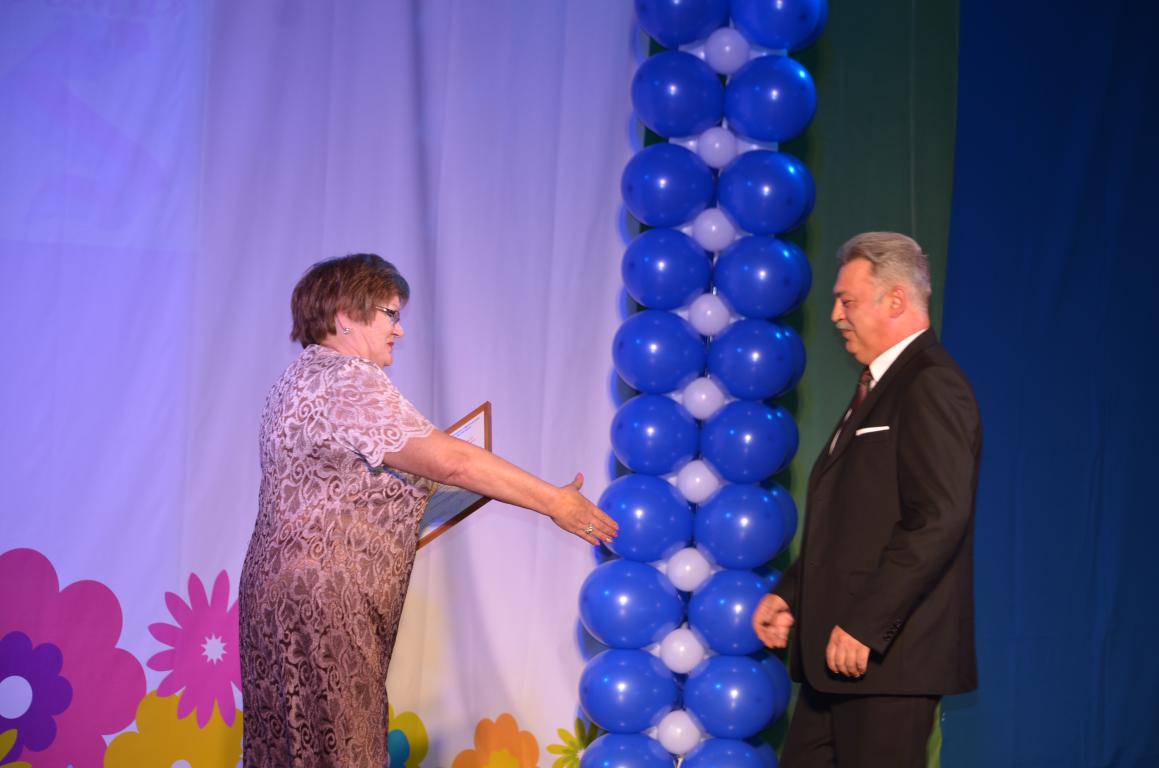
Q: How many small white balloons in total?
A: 9